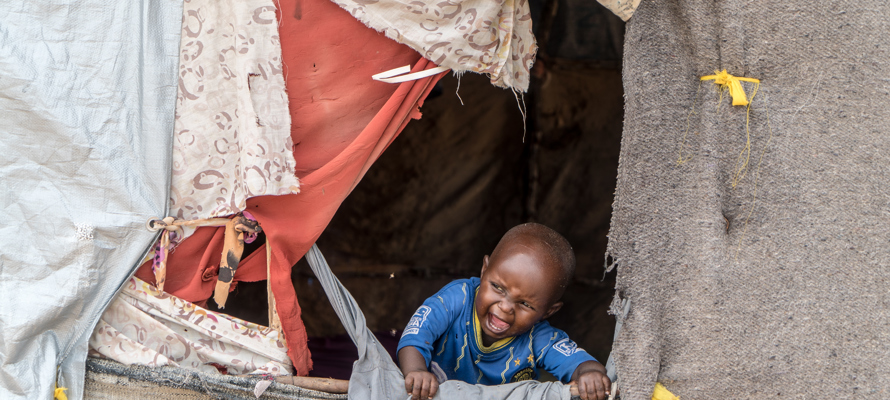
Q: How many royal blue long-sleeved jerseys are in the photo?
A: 1